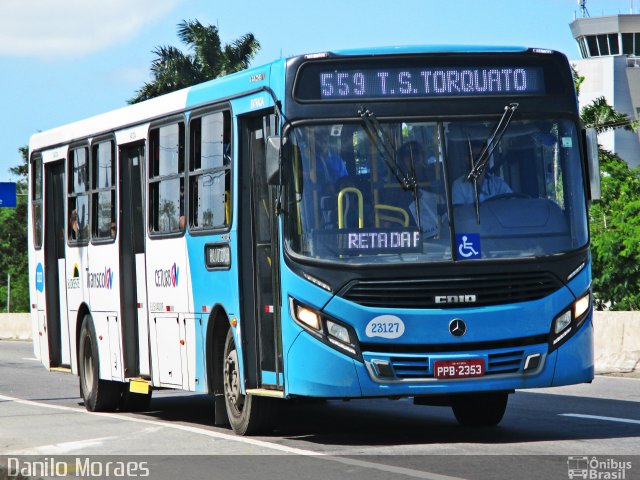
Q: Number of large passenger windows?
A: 4